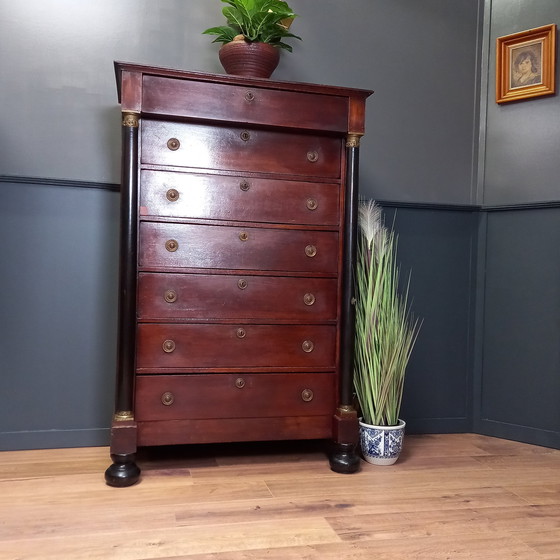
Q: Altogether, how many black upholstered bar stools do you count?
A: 0